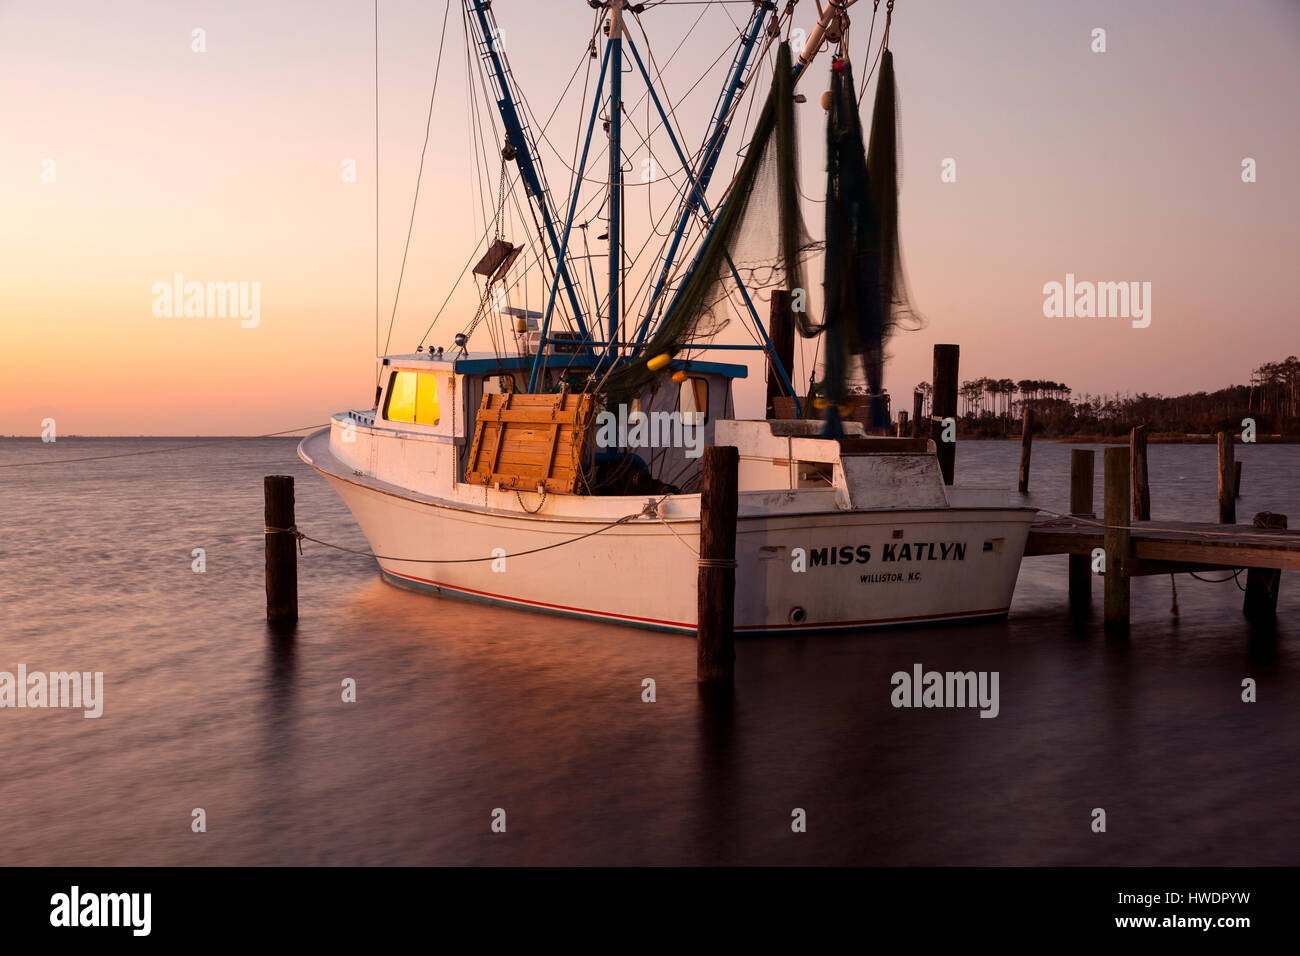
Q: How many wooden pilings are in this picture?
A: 13